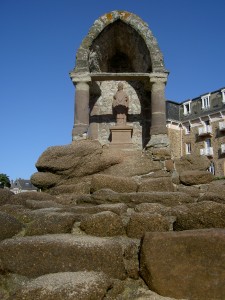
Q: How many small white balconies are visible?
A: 4